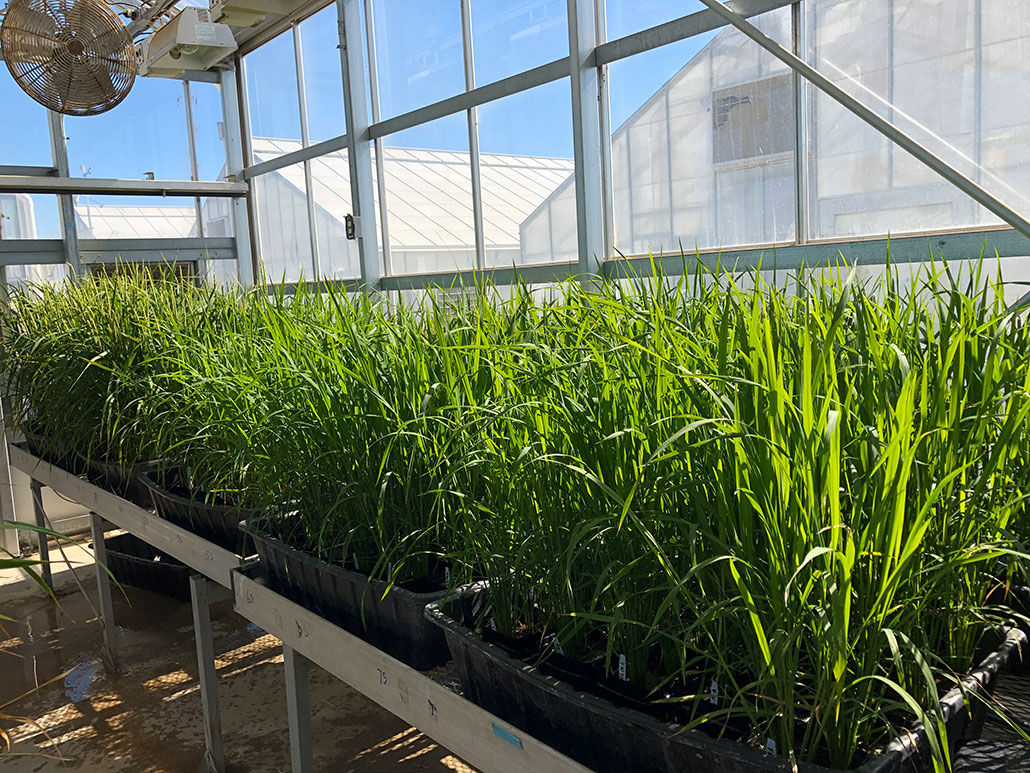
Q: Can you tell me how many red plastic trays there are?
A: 0